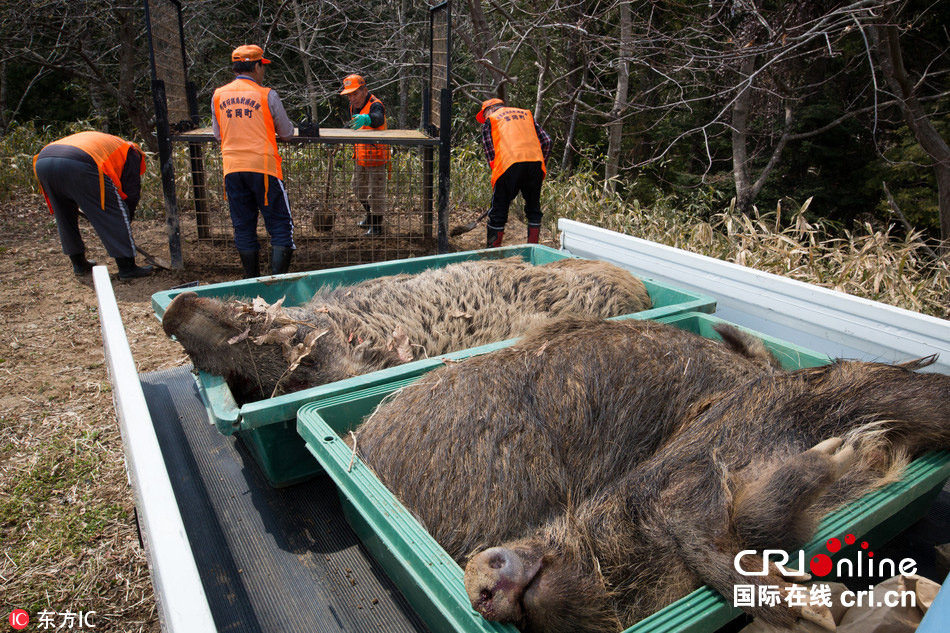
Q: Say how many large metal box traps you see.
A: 1